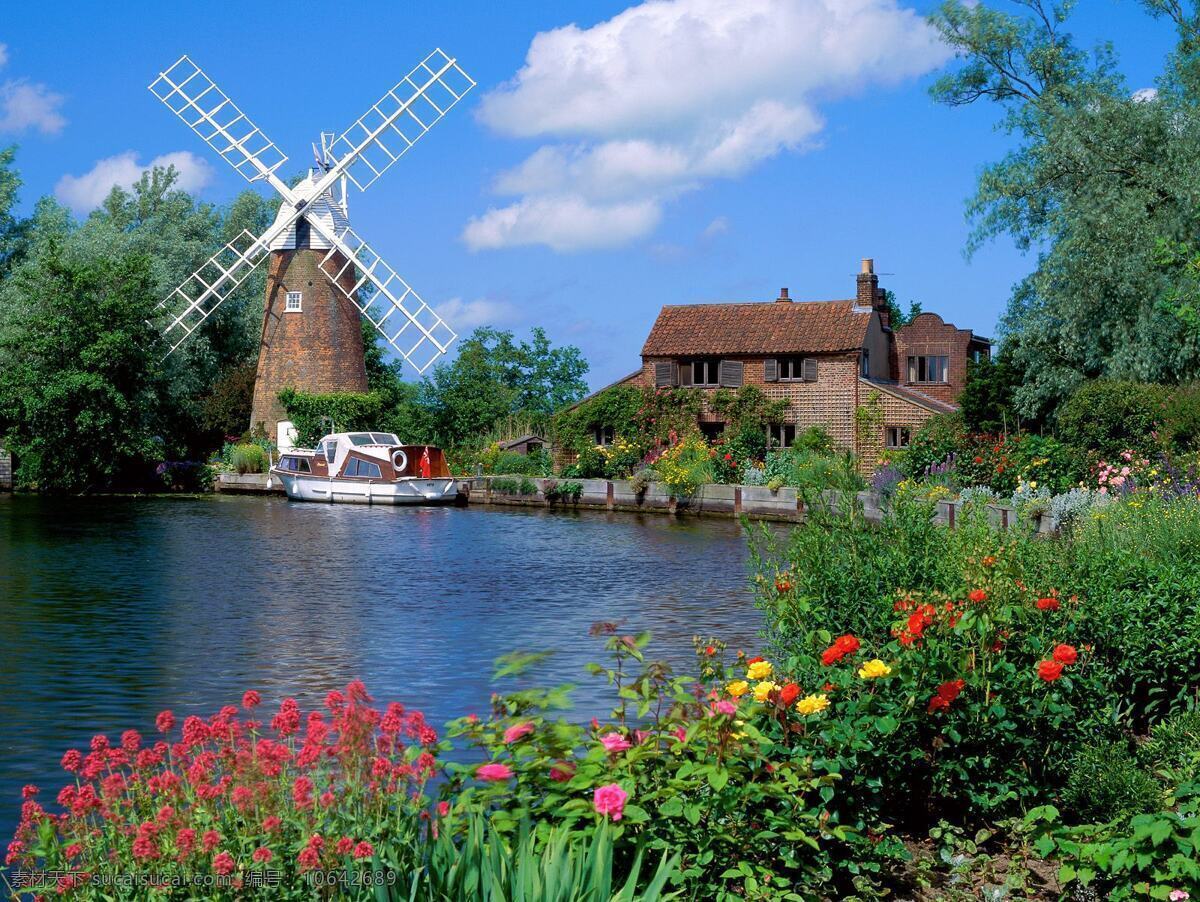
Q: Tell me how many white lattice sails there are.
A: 4